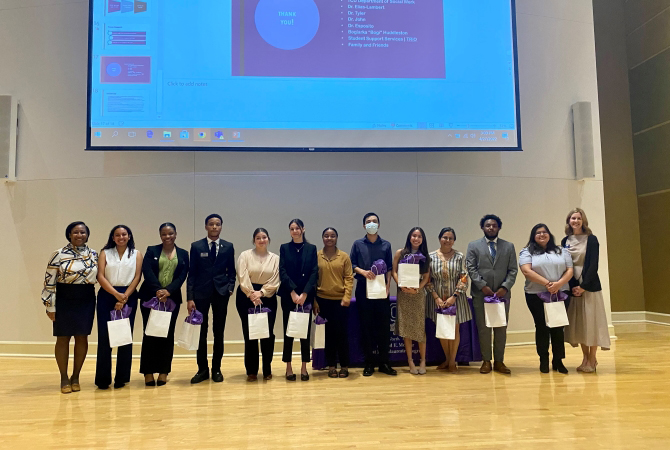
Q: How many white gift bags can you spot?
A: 11